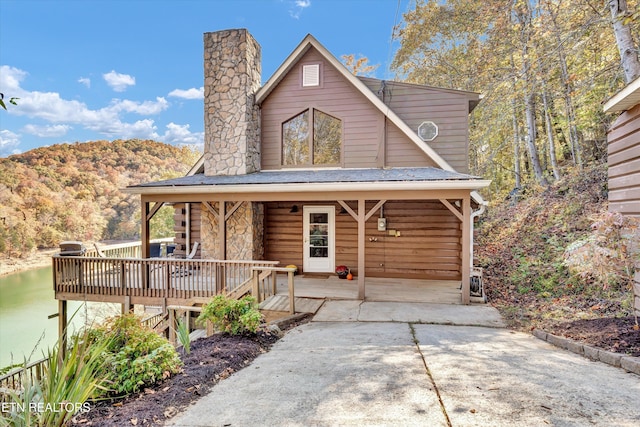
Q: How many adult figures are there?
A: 0